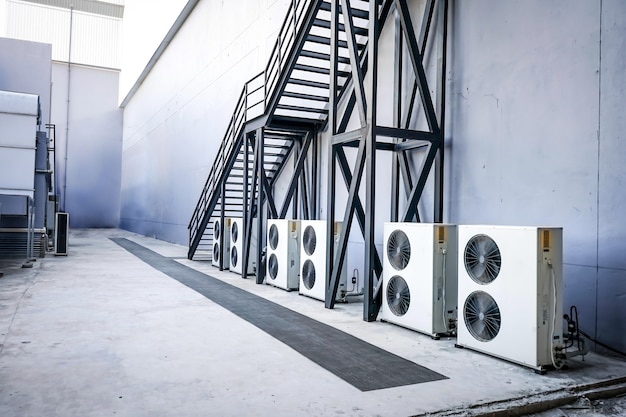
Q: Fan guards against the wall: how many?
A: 12